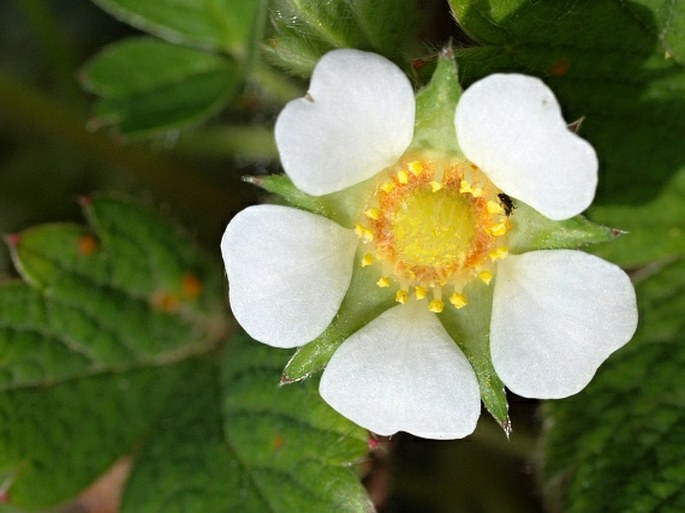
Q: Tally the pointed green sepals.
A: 5